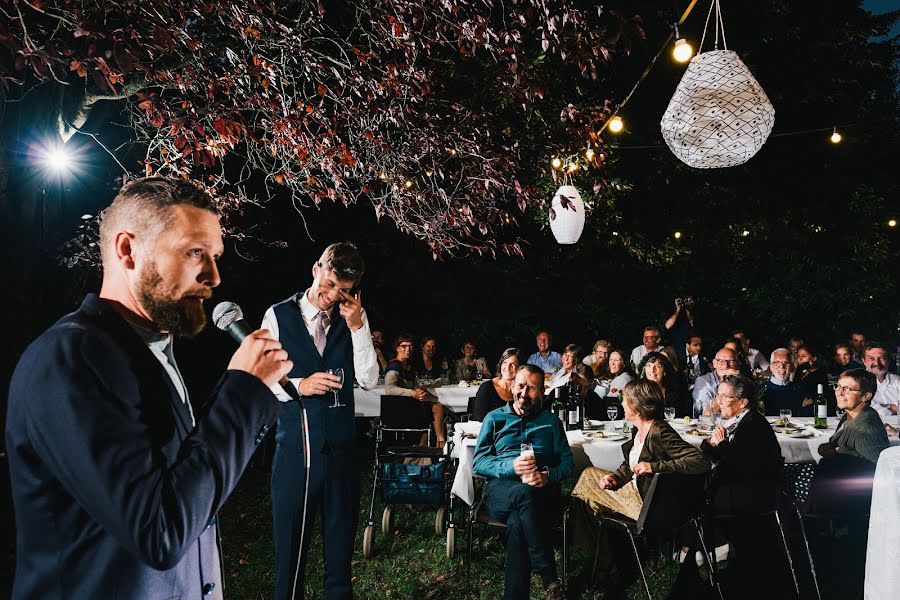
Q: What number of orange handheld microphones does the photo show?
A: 0